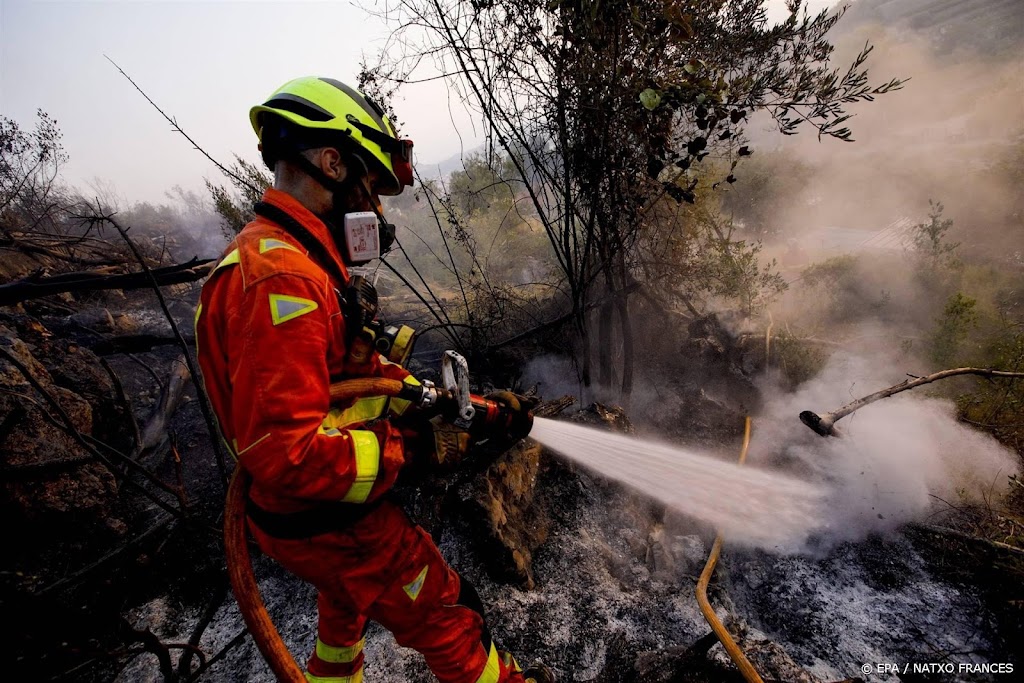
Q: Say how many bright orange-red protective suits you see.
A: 1